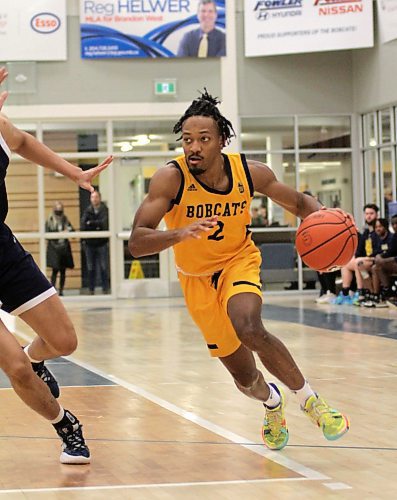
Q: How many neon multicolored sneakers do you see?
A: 2